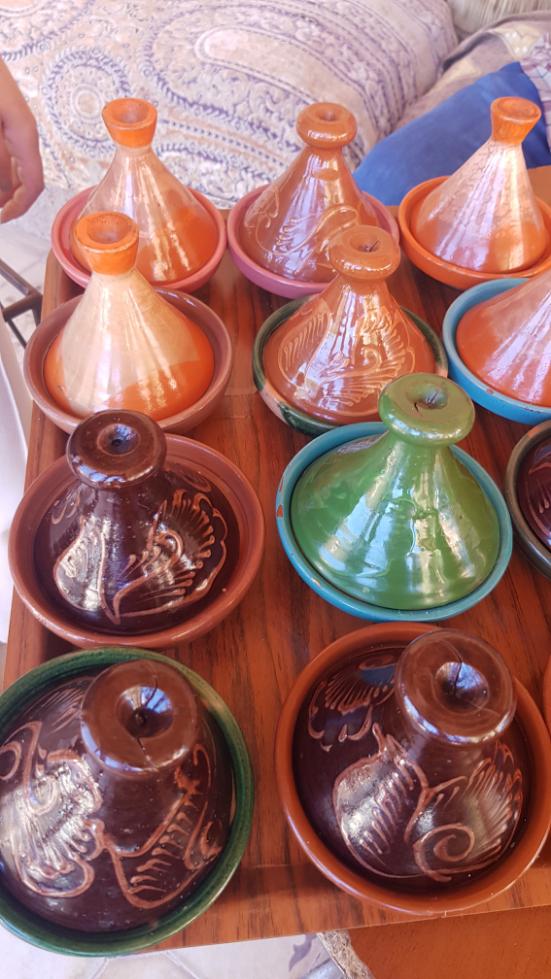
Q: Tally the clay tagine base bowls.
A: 11